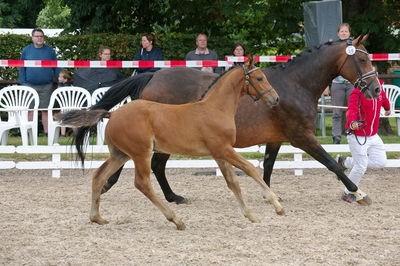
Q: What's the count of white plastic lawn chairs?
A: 4